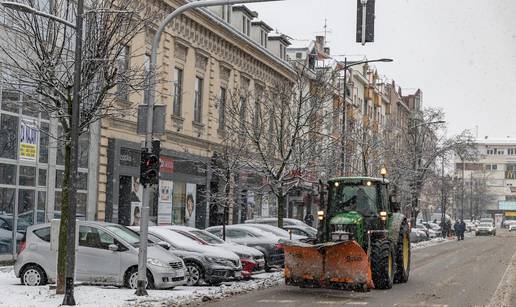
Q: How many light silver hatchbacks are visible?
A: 1